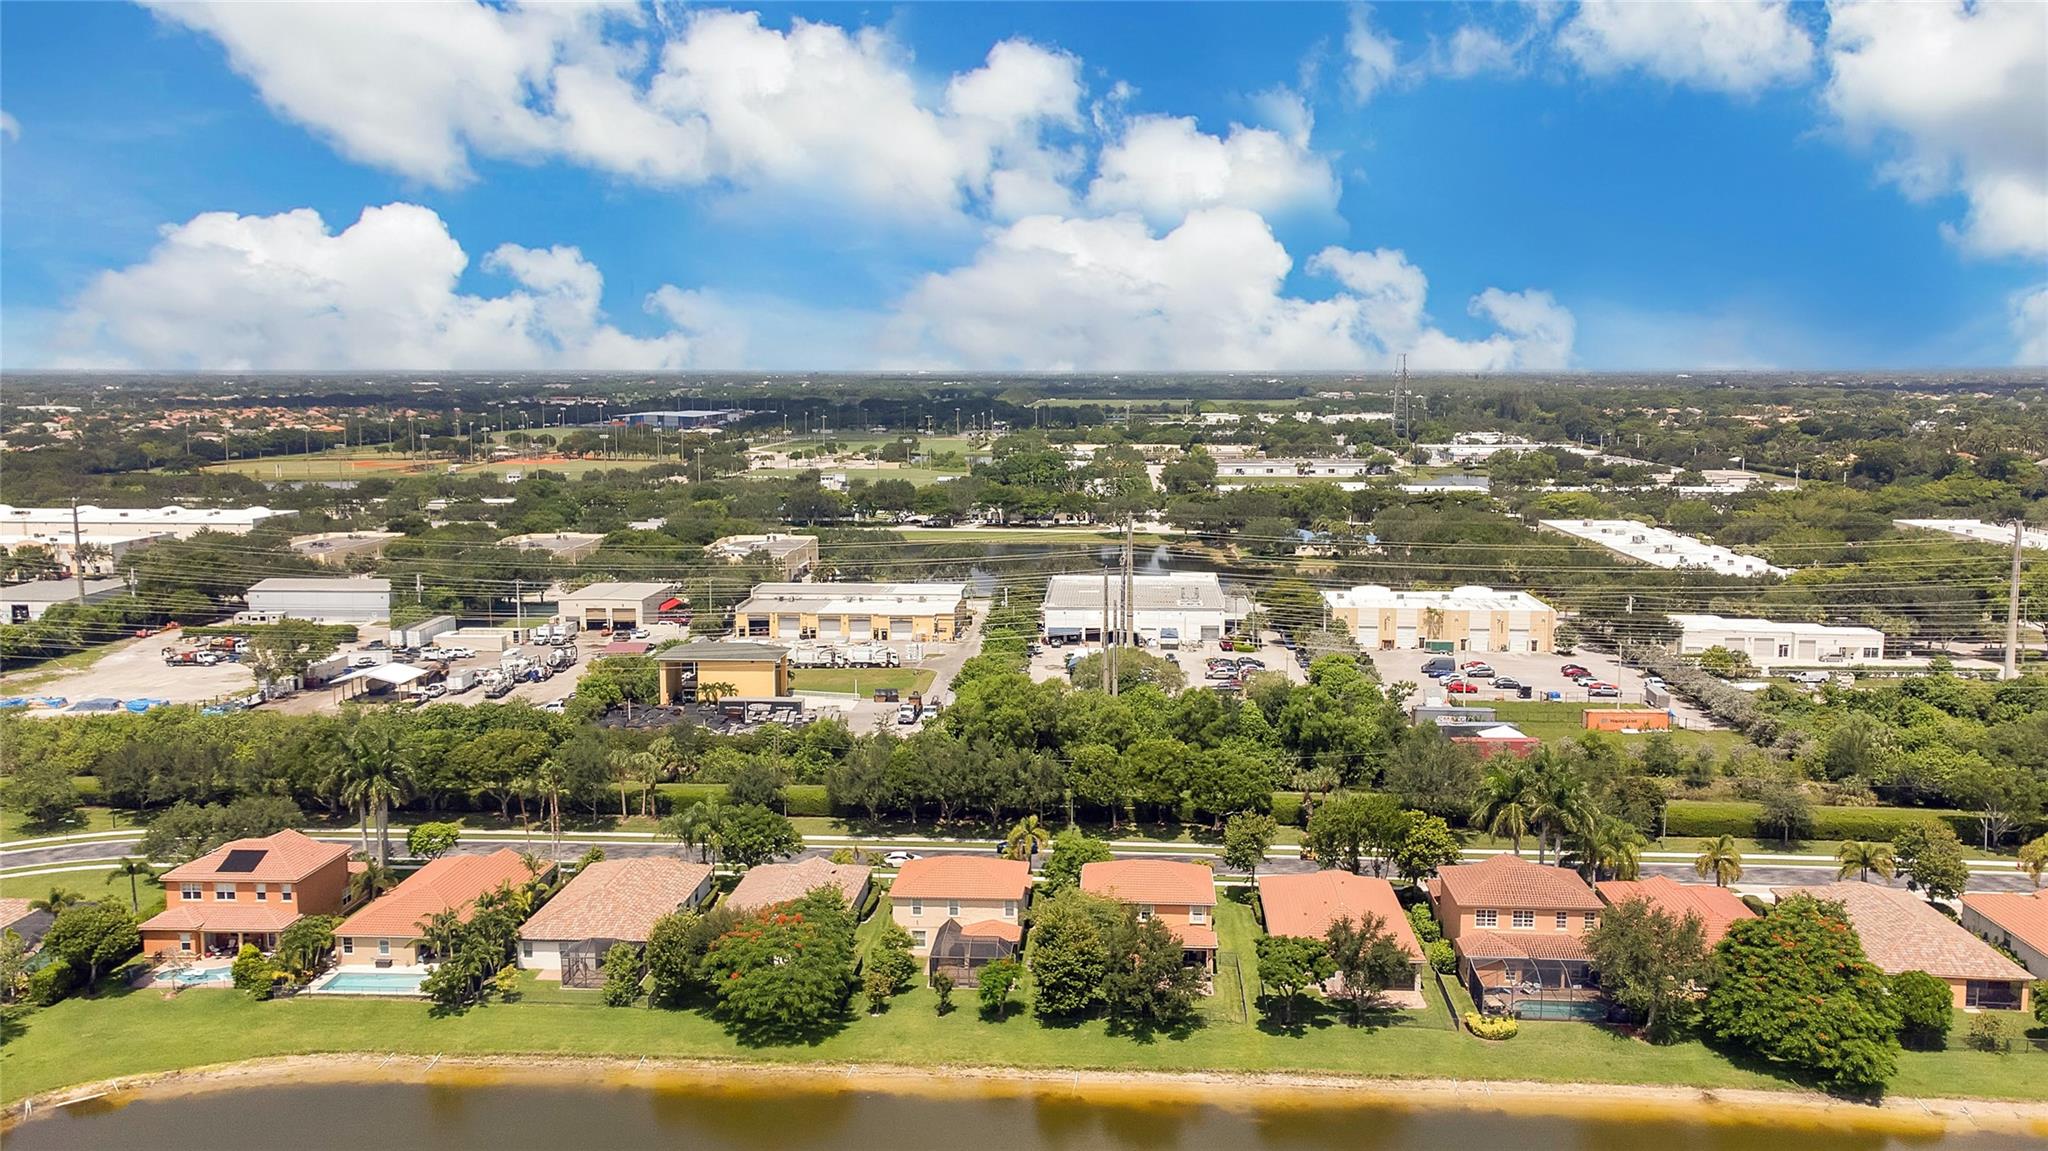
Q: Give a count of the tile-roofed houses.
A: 12